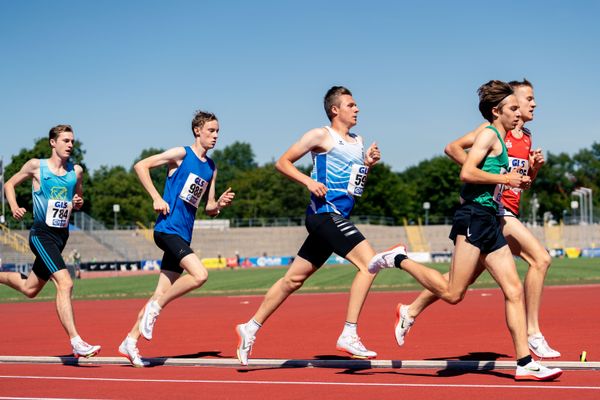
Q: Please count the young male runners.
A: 5